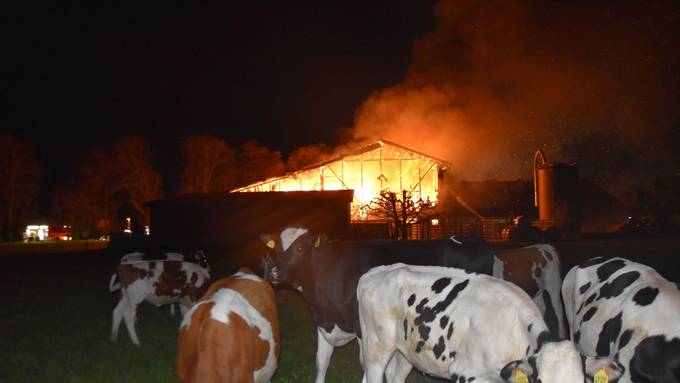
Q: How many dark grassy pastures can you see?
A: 1